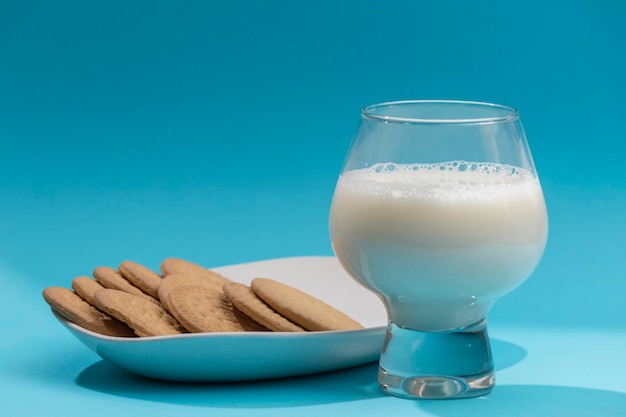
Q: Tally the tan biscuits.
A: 10